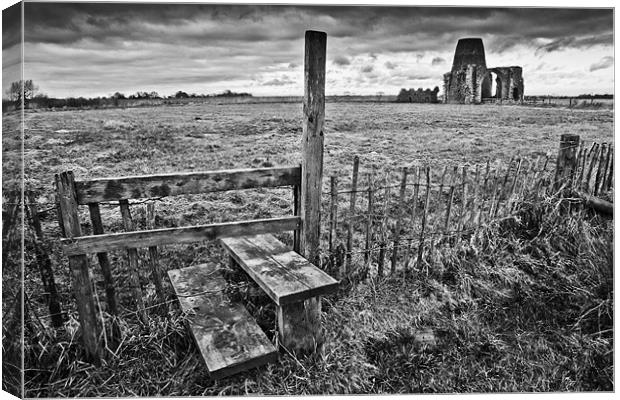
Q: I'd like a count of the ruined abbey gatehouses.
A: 1